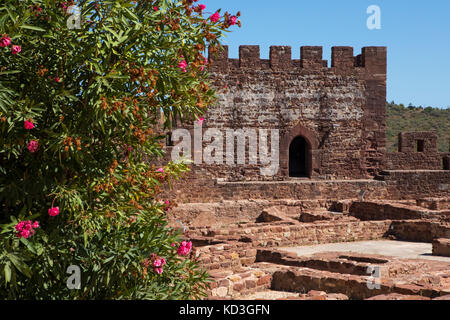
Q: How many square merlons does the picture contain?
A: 6